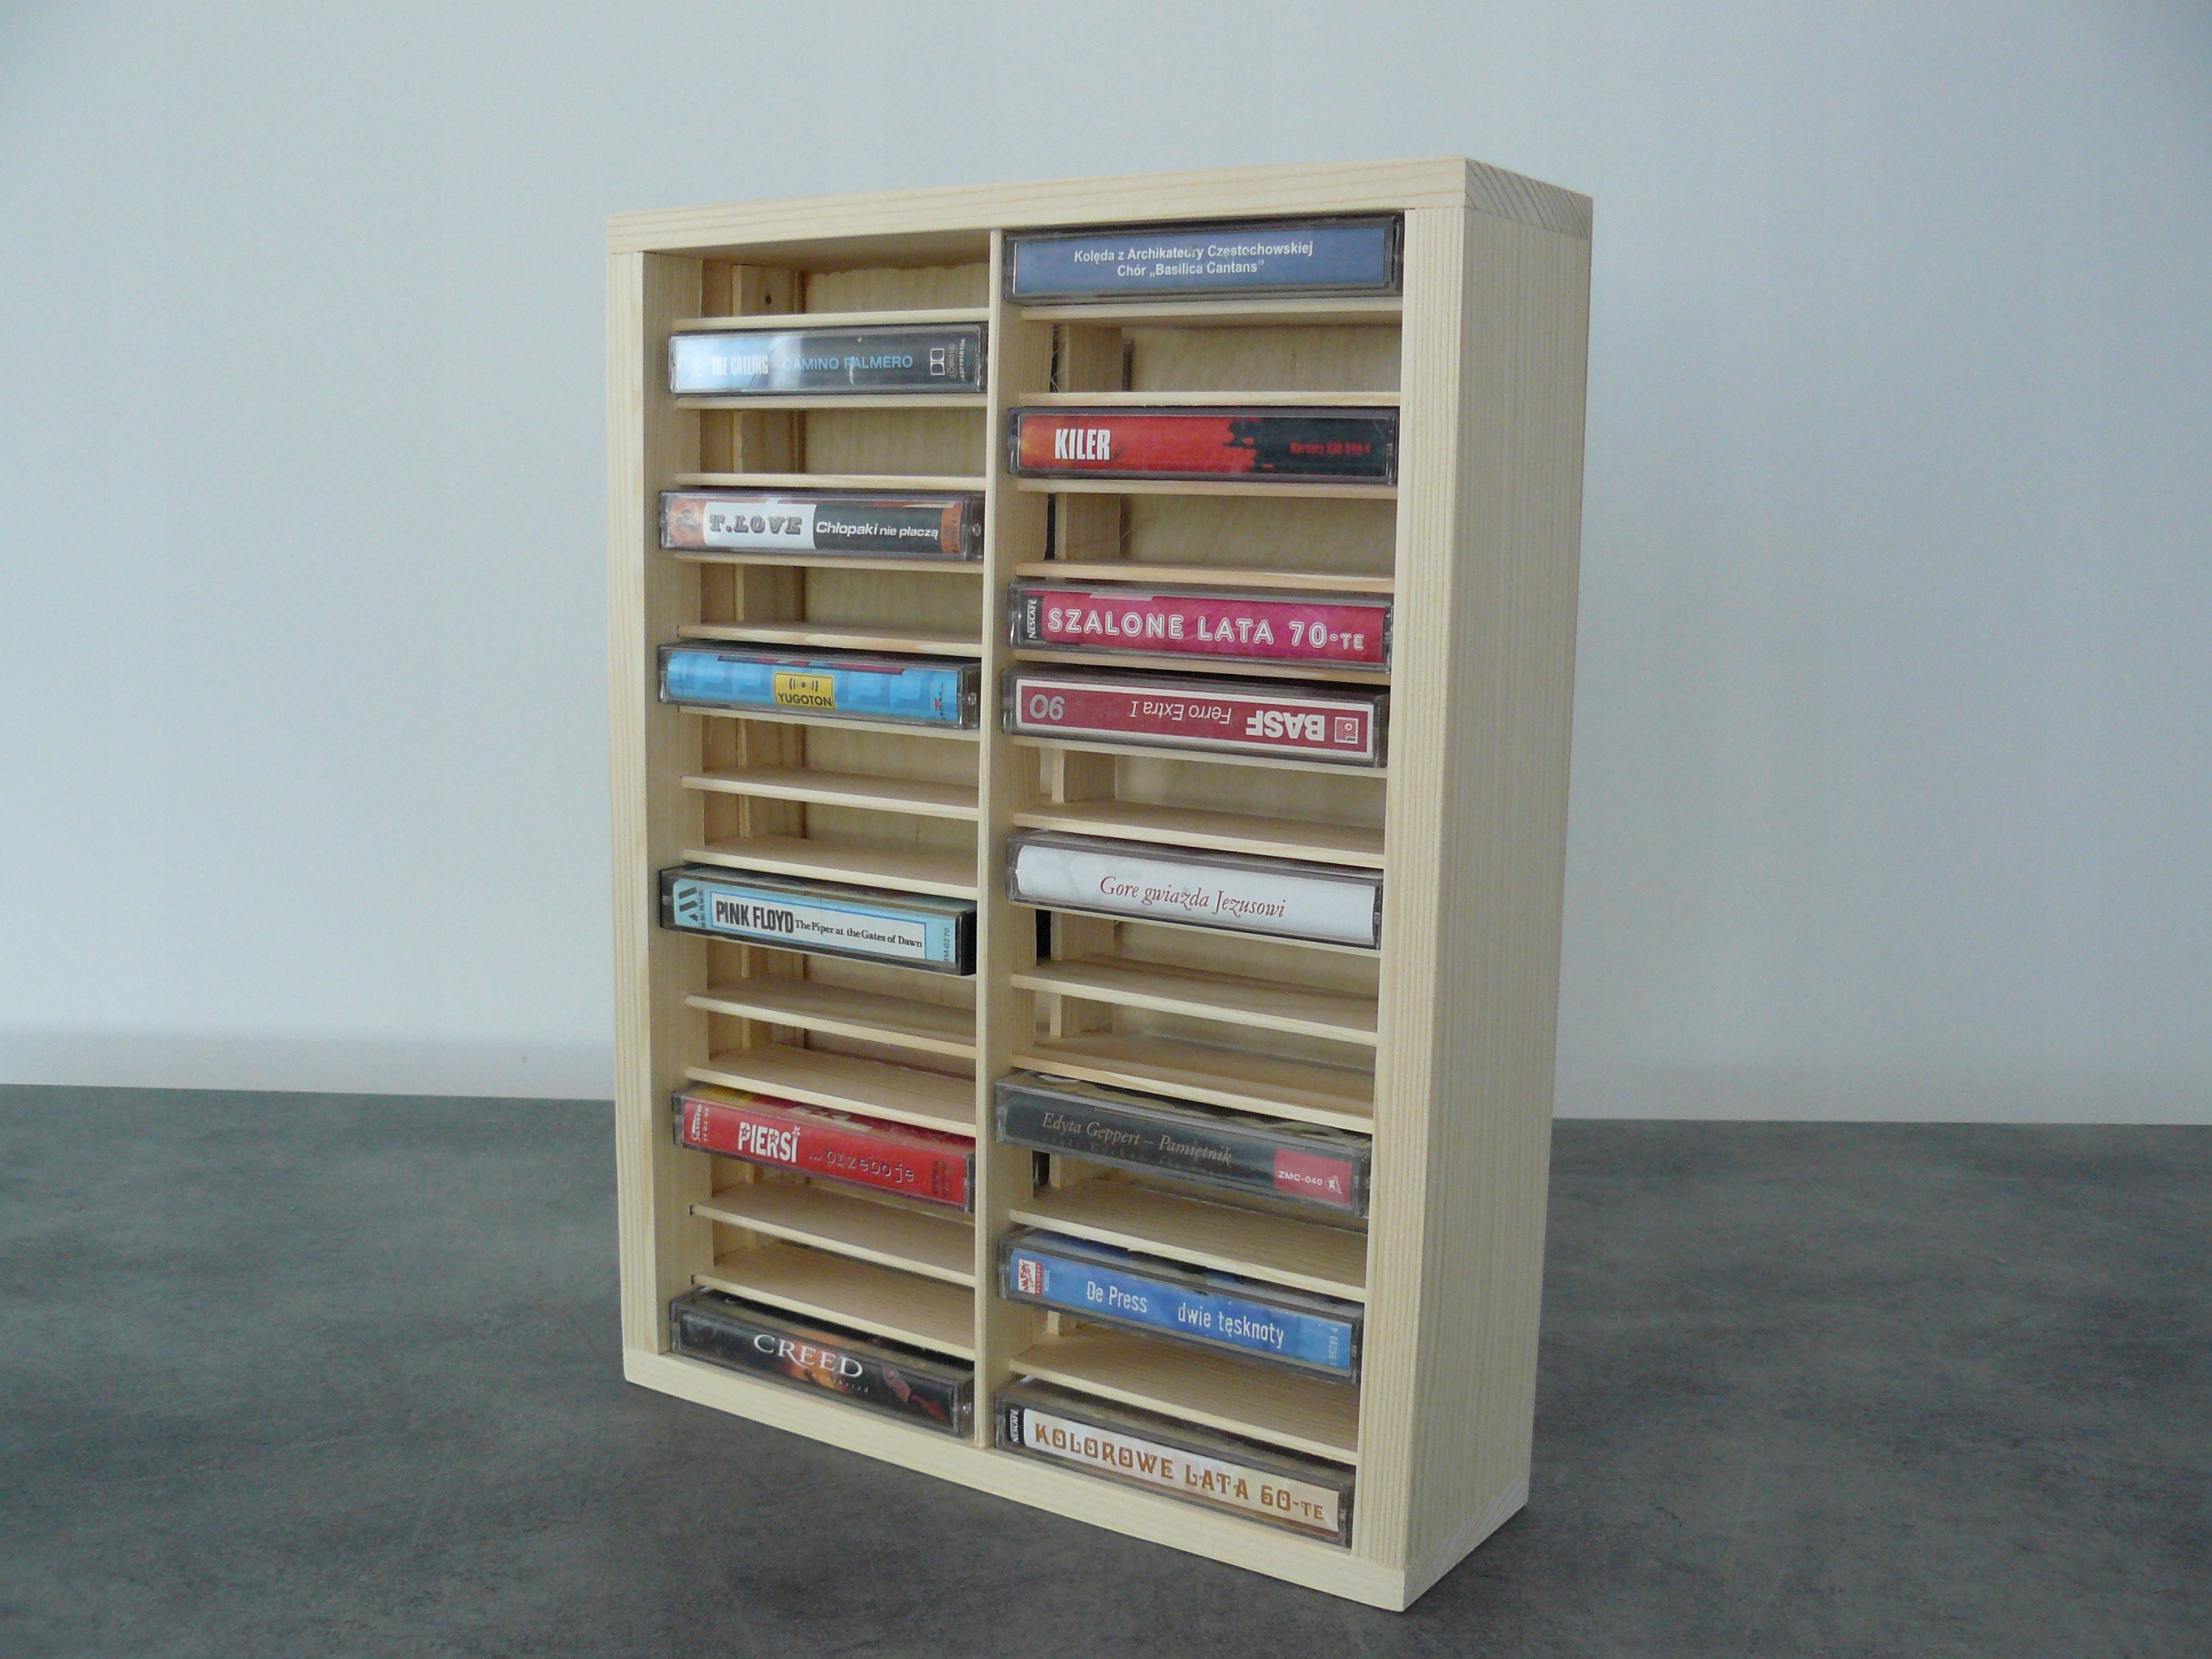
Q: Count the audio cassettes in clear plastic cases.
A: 14